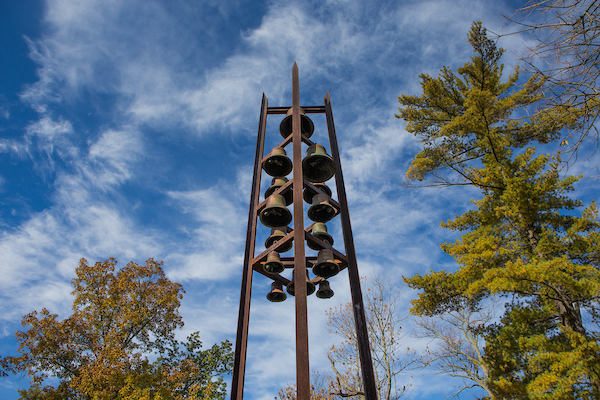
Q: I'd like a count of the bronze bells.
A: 14